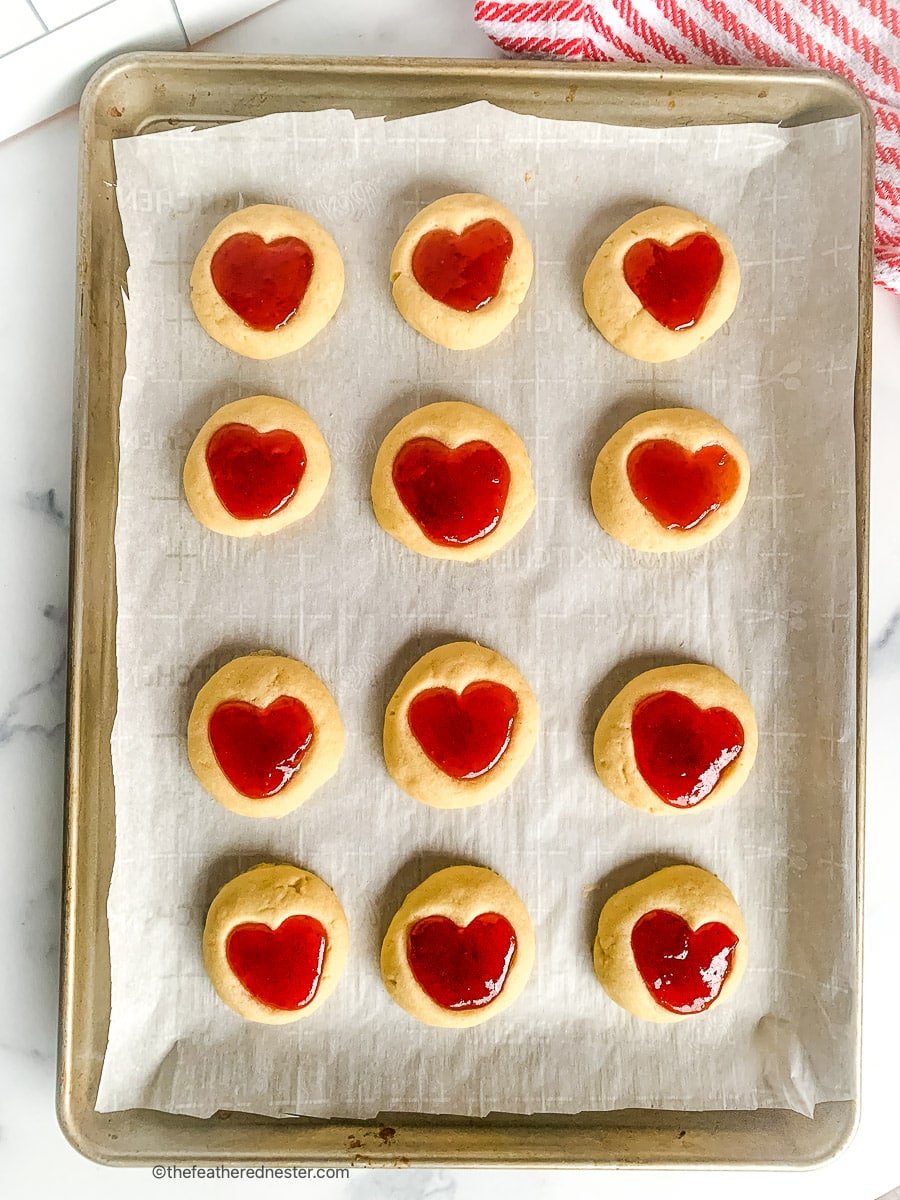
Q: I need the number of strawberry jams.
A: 12